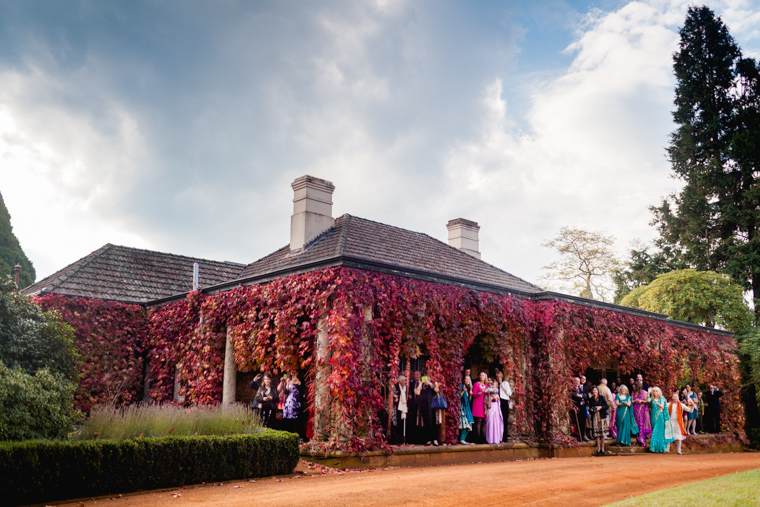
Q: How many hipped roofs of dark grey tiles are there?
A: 2